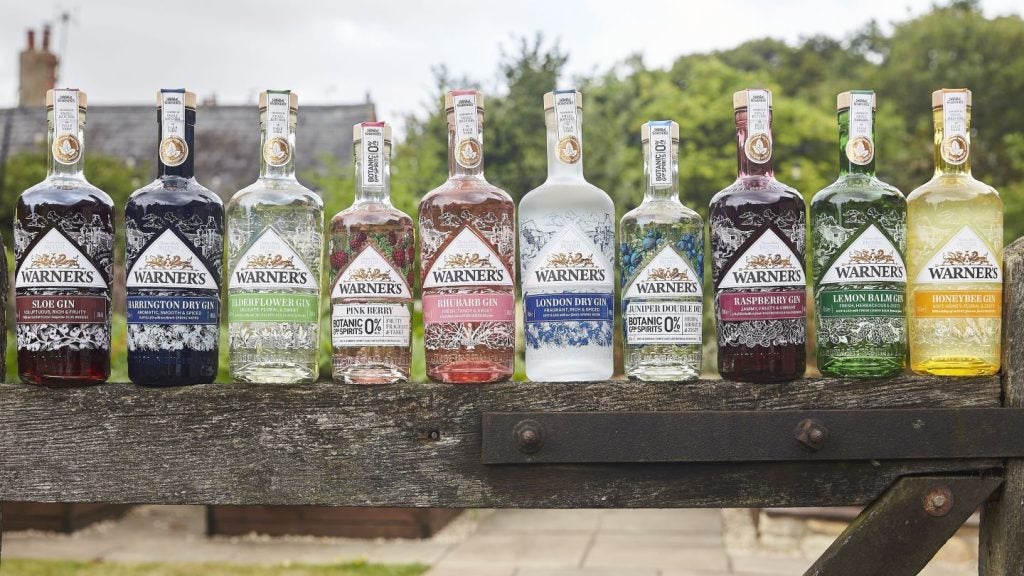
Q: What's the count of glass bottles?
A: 10